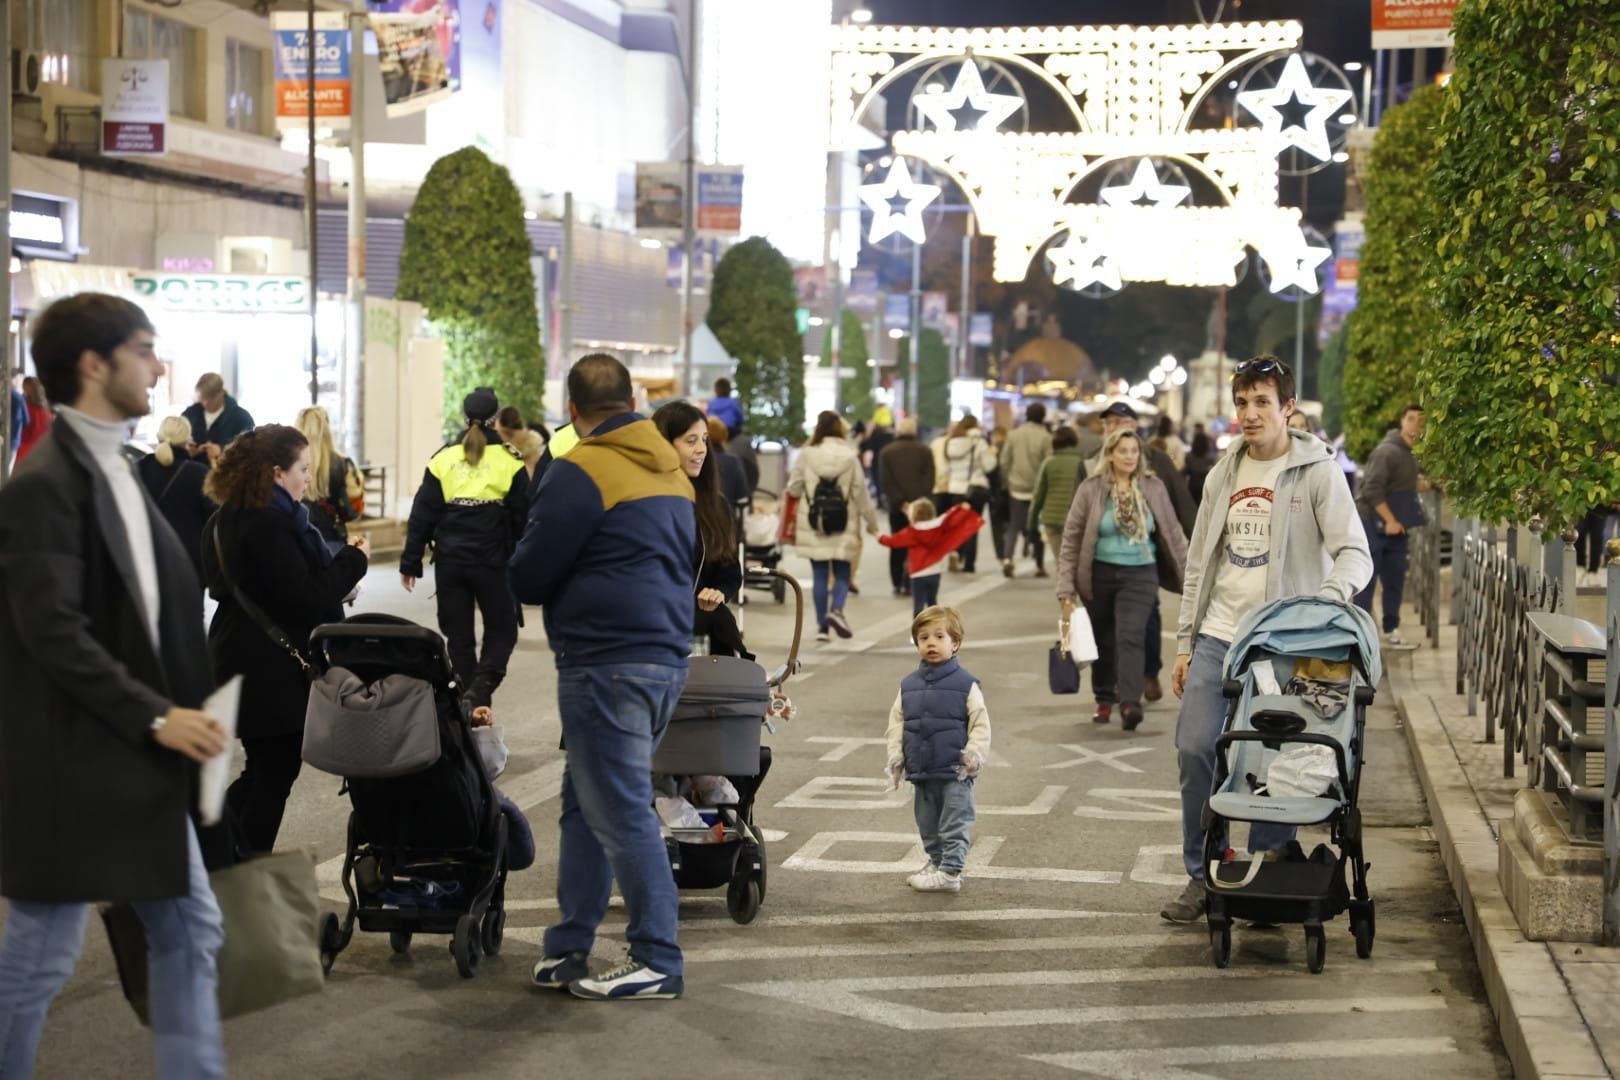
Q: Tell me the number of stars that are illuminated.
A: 6